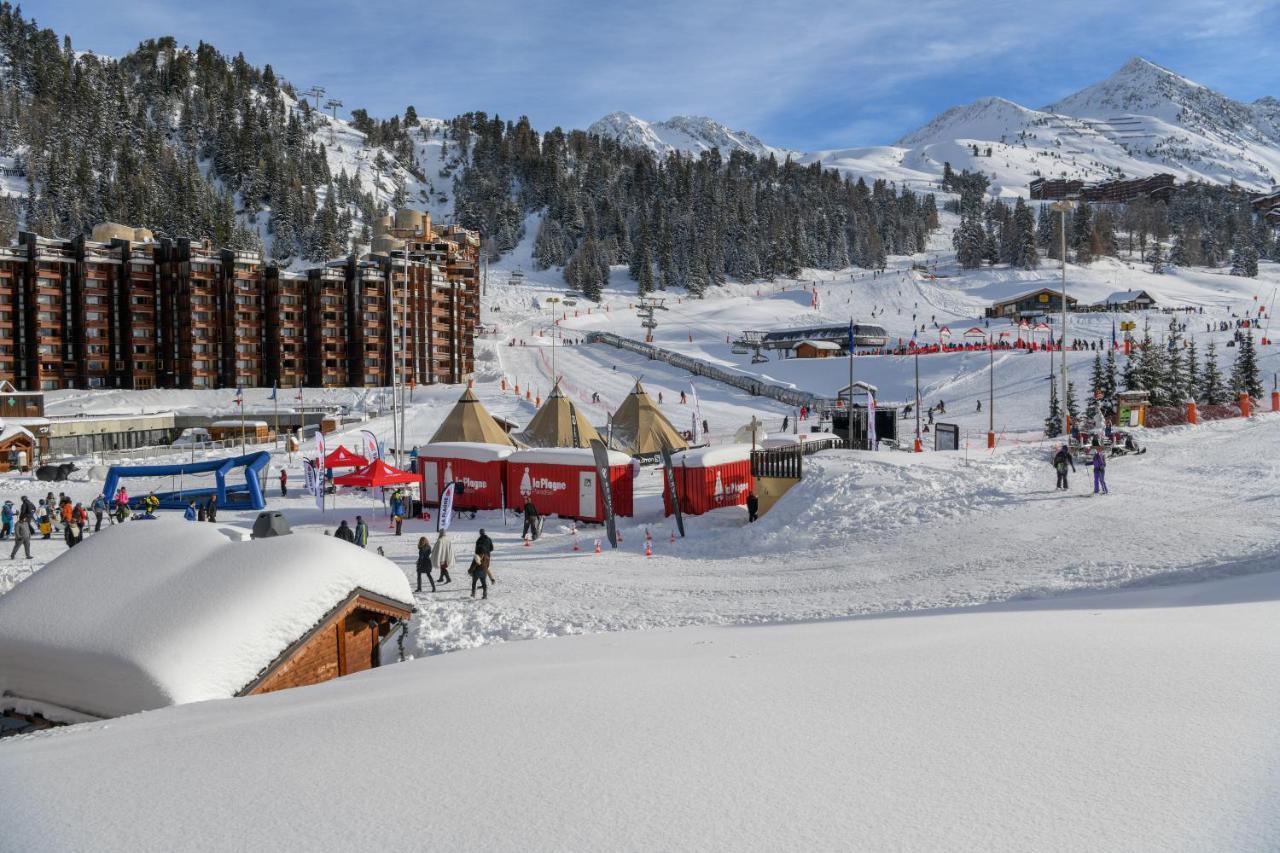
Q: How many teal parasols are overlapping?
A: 0